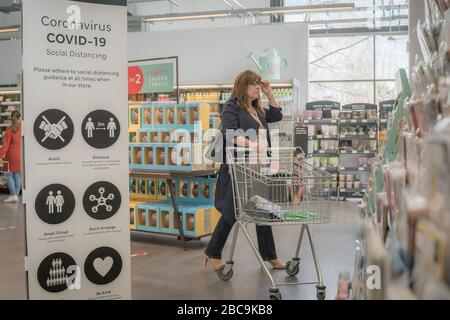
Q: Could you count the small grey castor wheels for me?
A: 4